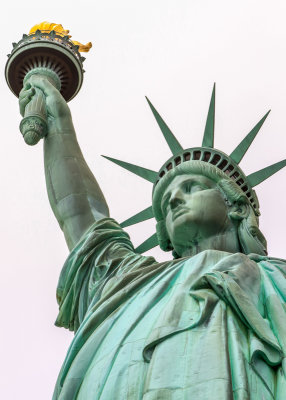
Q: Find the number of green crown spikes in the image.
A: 7